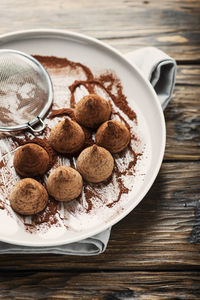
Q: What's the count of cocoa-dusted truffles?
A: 7